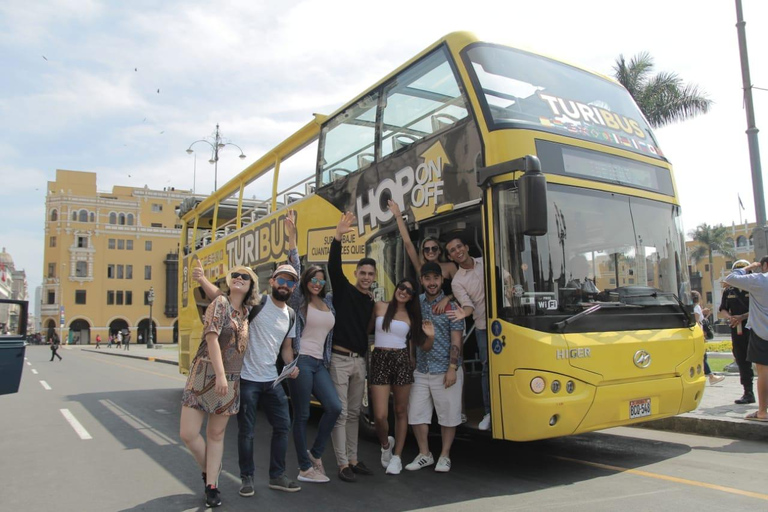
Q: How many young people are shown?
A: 8